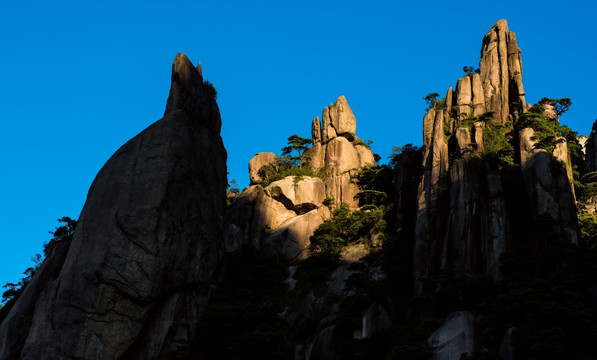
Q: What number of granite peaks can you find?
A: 3